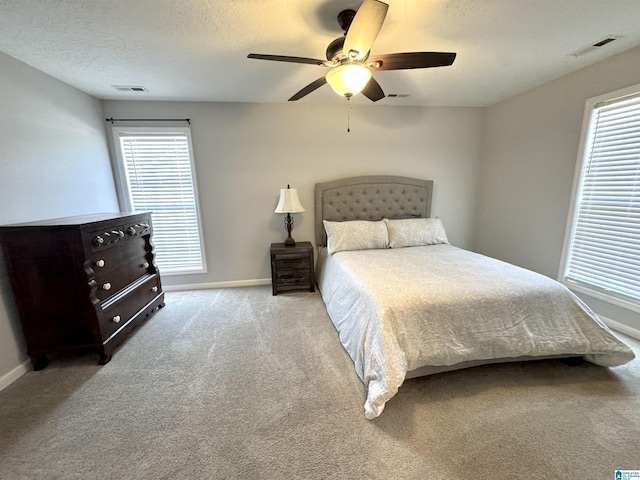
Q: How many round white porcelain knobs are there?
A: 5